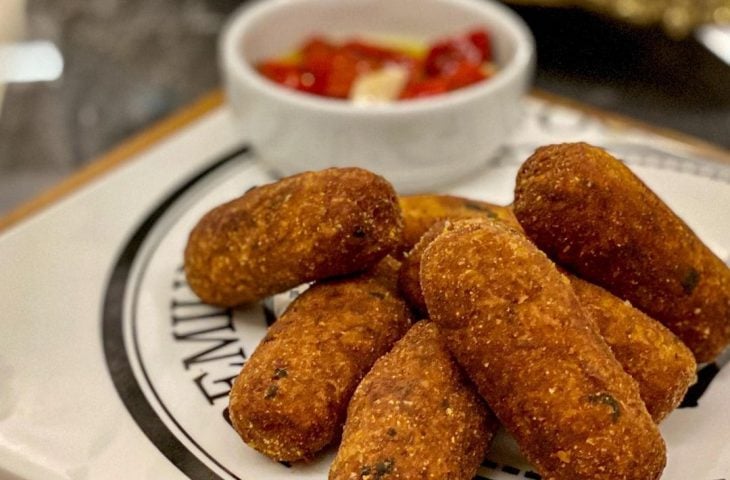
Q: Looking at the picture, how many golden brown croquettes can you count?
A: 7